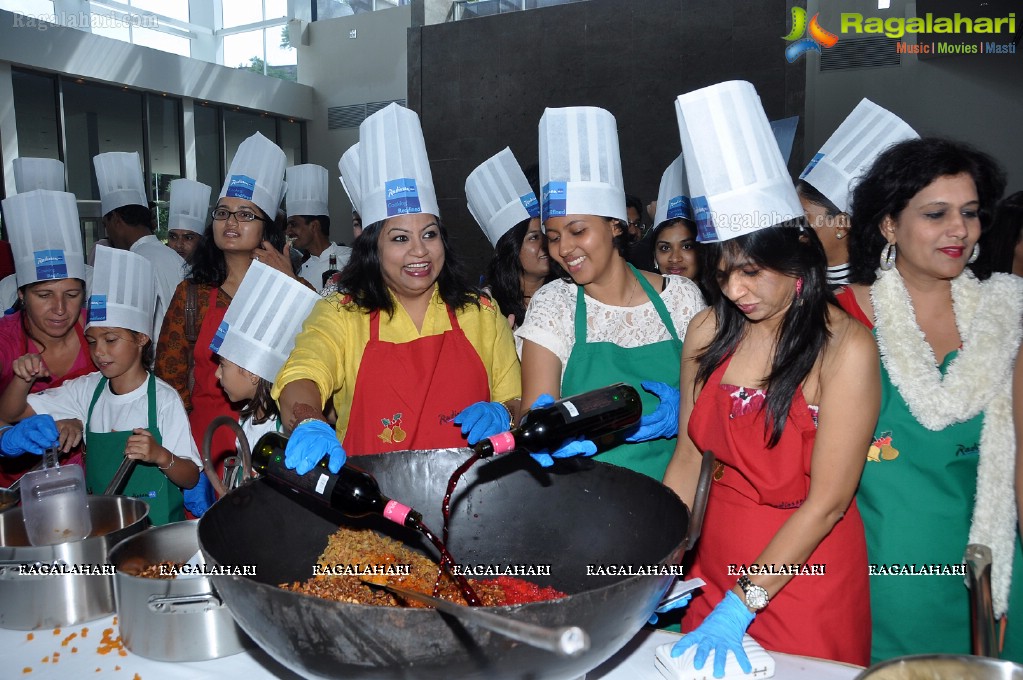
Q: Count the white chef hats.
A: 15